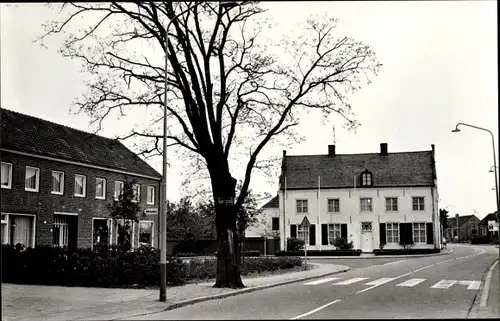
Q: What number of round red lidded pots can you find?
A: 0